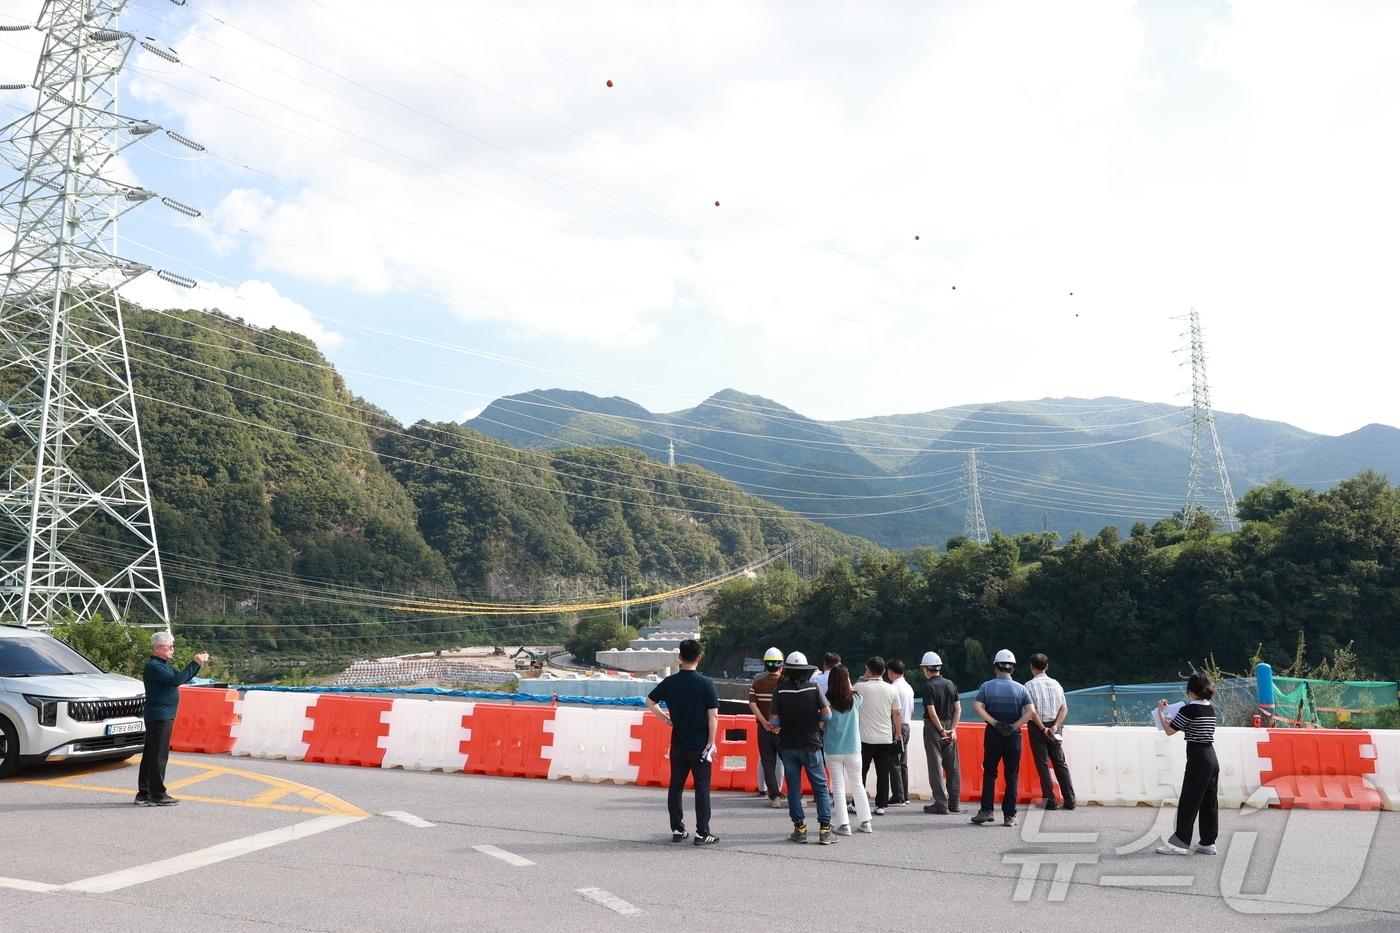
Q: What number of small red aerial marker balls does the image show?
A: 6